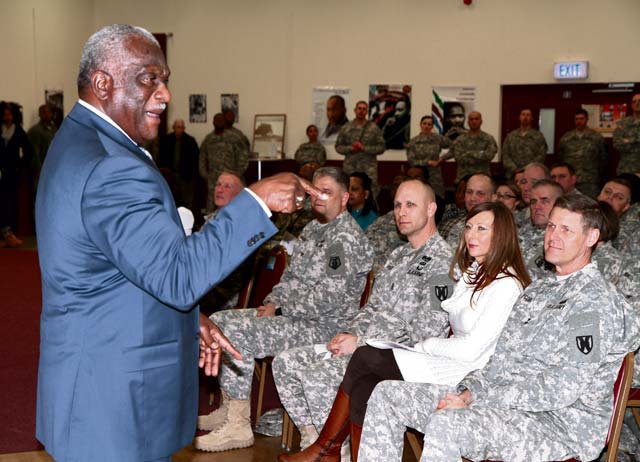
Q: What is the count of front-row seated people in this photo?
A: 4